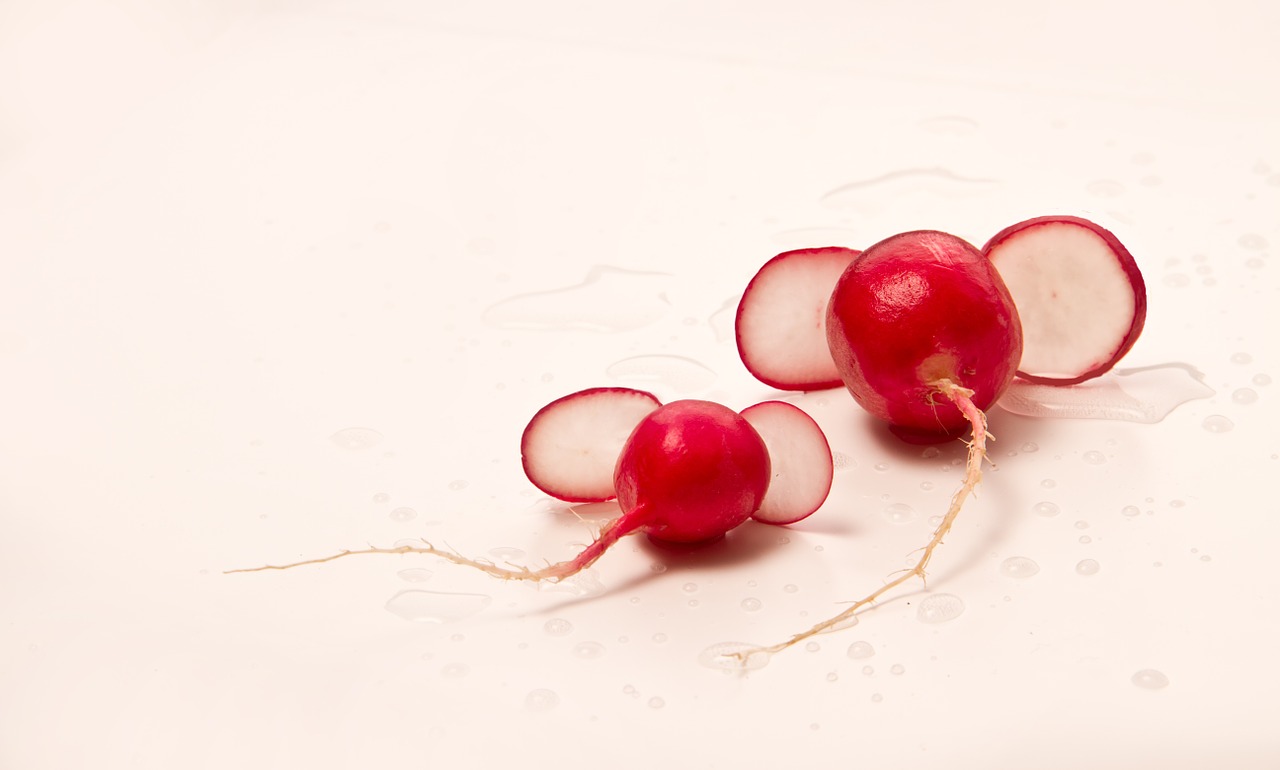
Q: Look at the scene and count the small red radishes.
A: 2